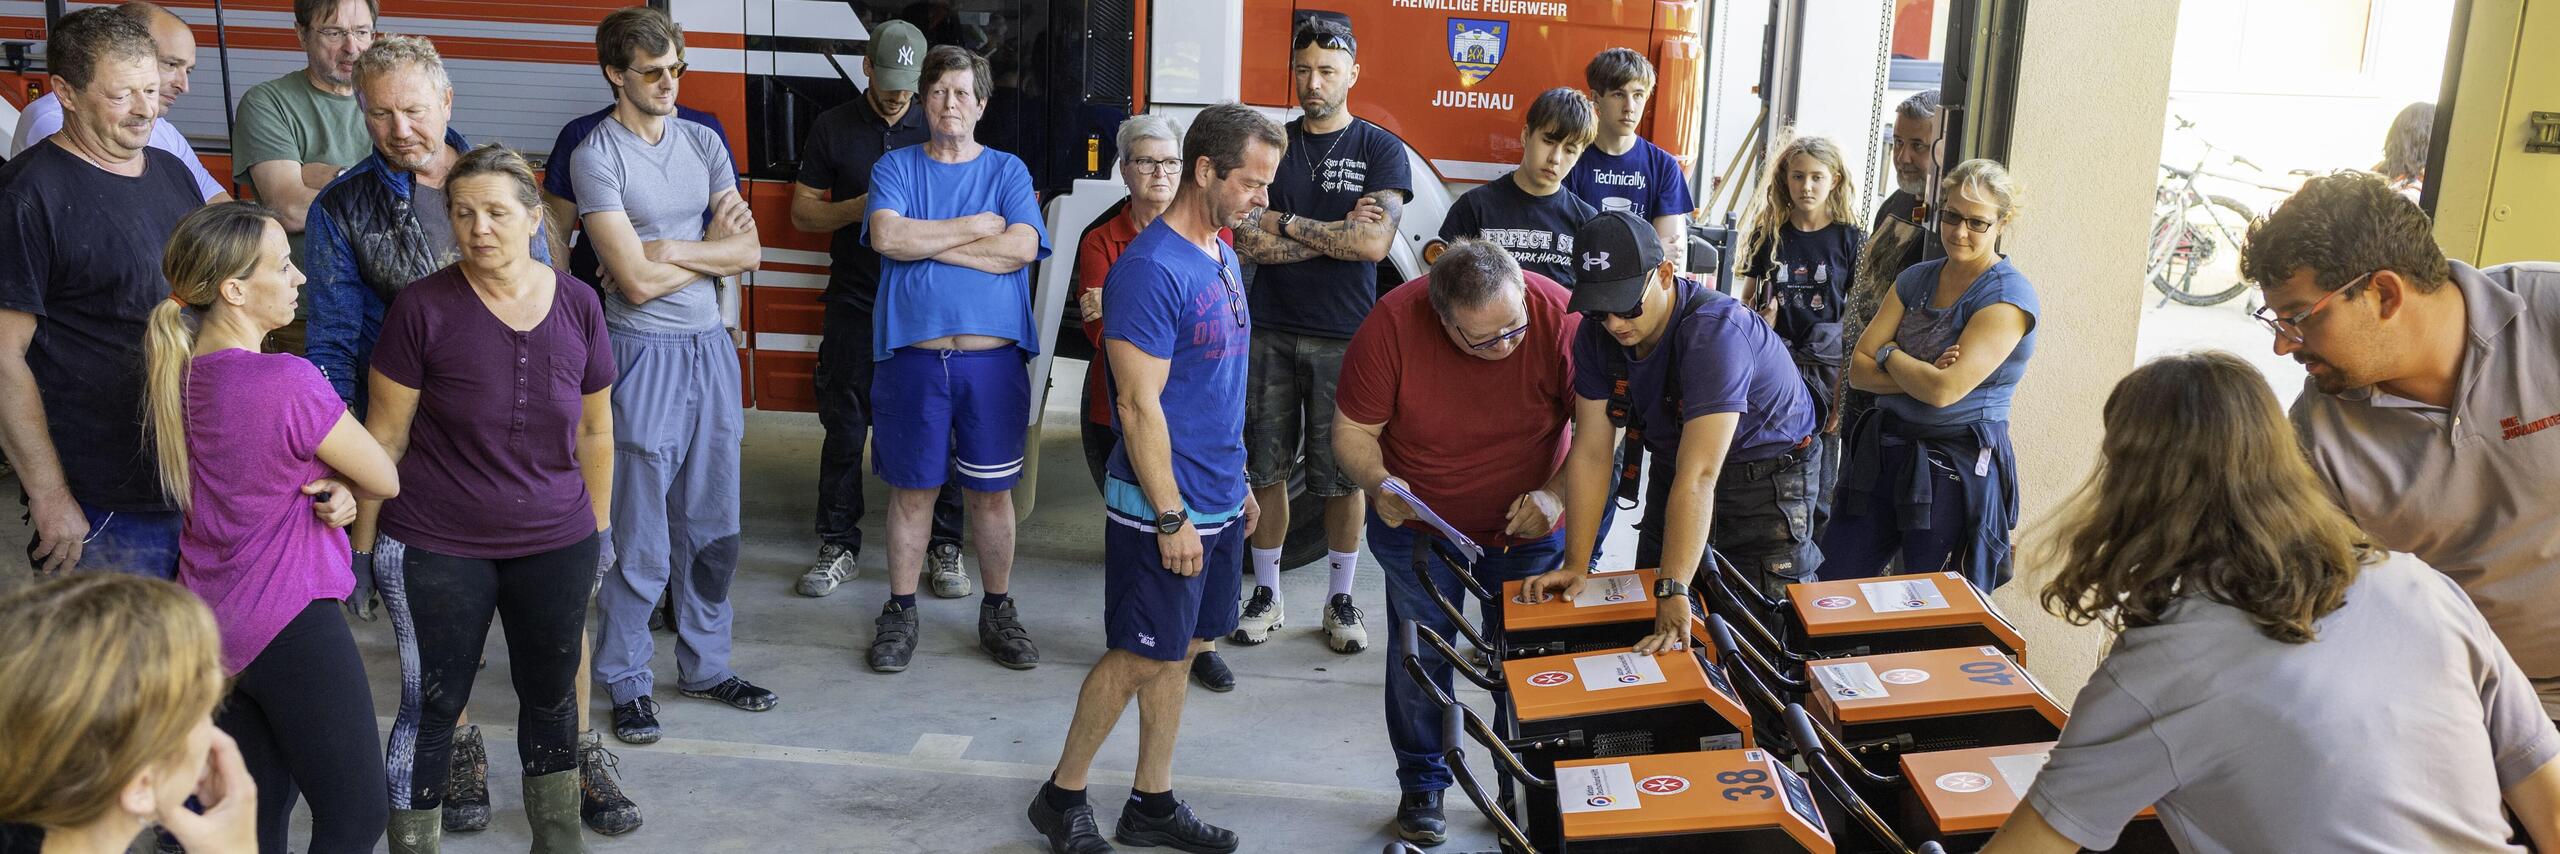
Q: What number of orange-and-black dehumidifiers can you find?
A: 6